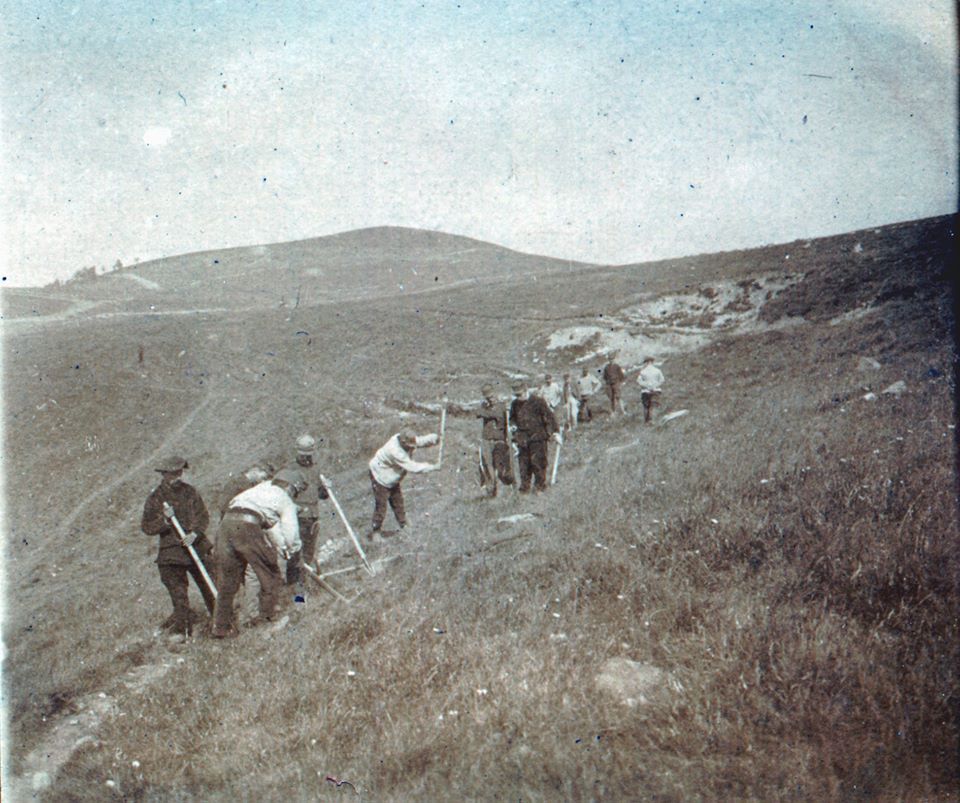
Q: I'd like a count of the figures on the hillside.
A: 12